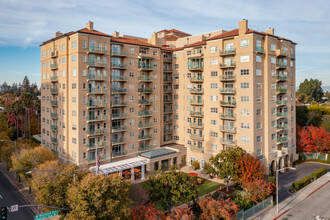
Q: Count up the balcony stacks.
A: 8